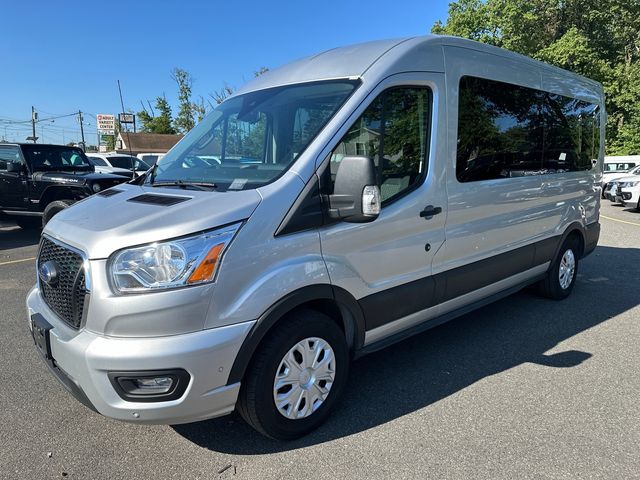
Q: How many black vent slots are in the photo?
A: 2